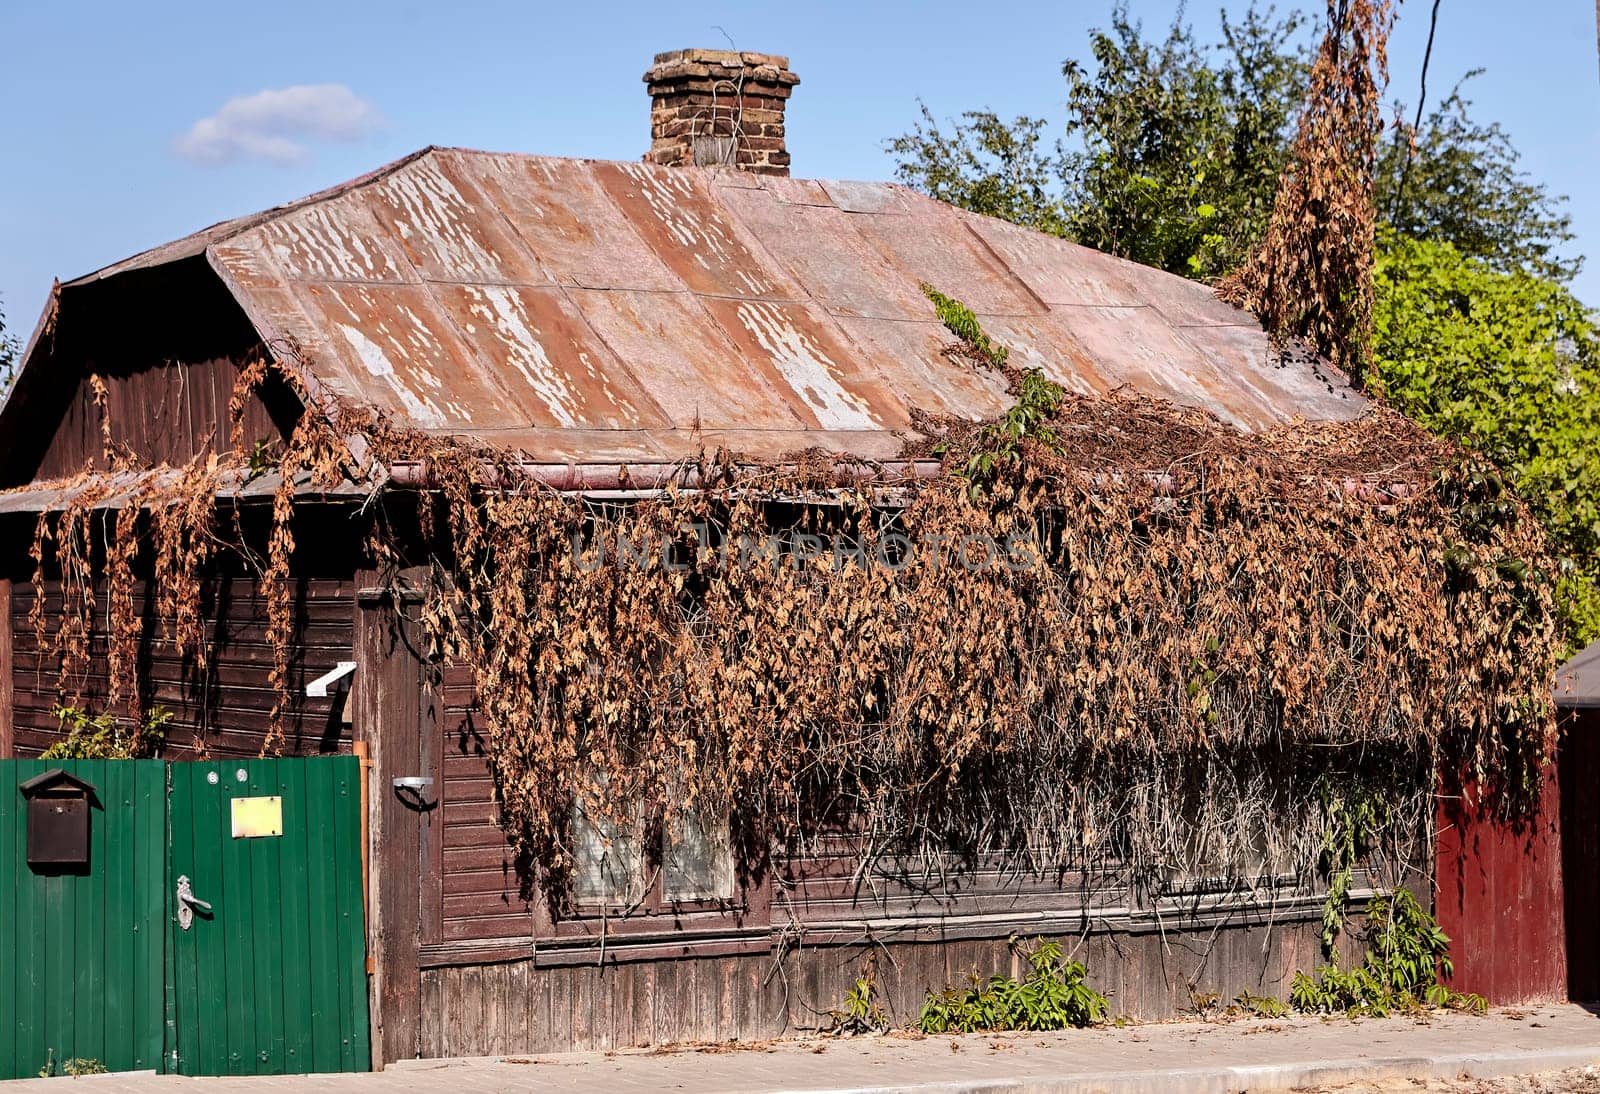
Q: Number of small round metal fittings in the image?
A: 2